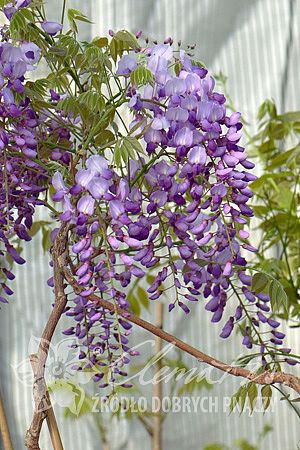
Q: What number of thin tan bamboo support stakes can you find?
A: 3